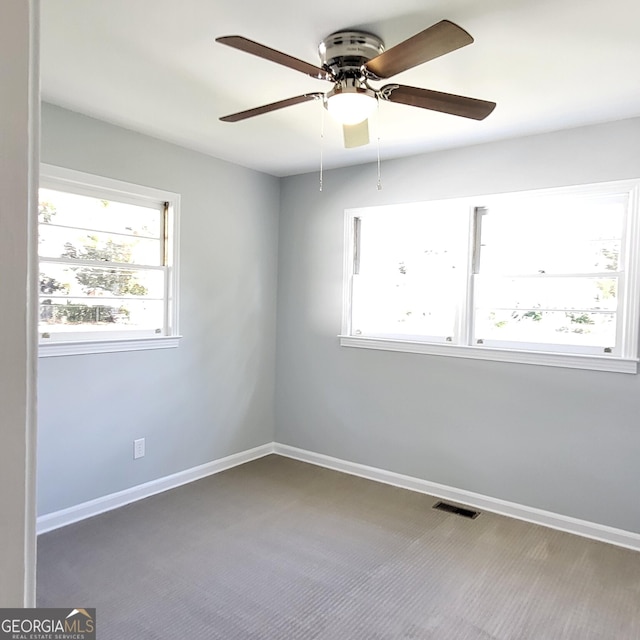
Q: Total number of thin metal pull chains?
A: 2